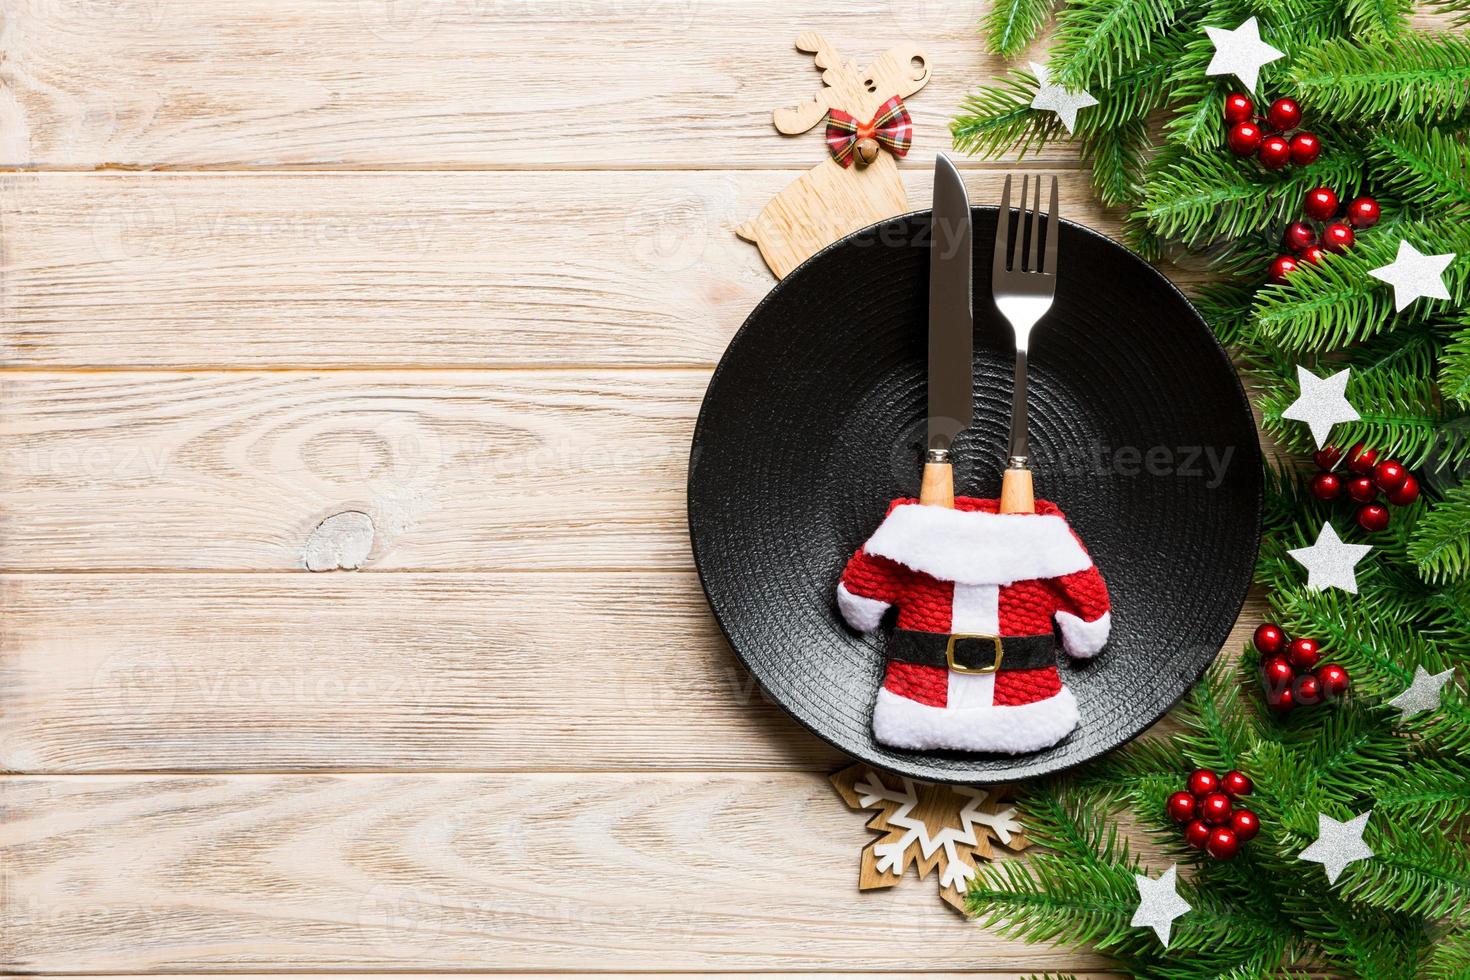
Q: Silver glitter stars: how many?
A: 8